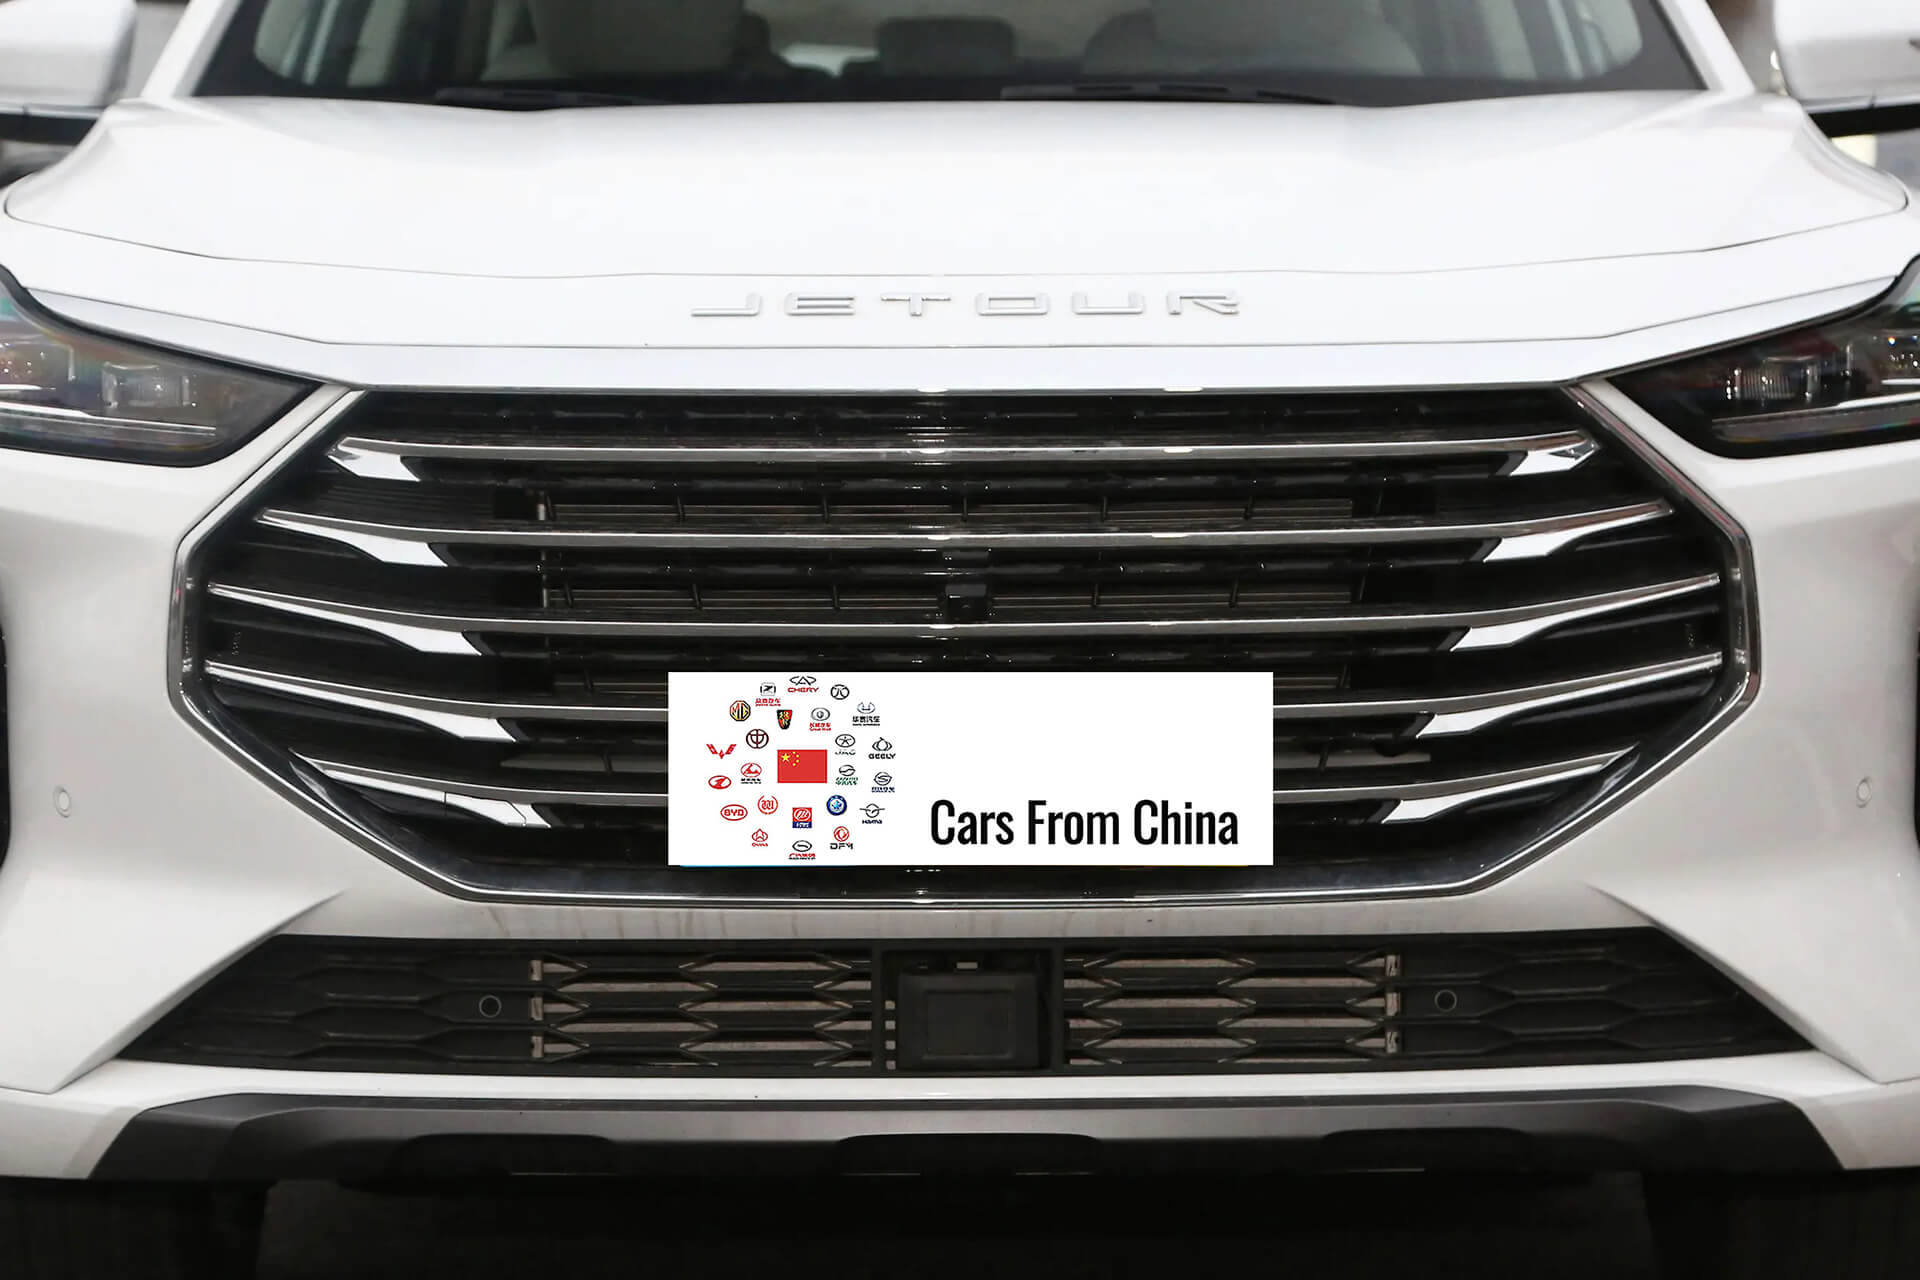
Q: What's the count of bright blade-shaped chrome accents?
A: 10